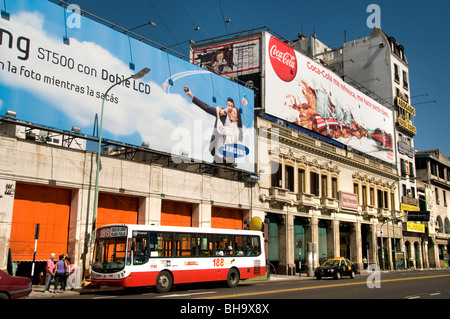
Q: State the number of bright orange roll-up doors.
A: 4